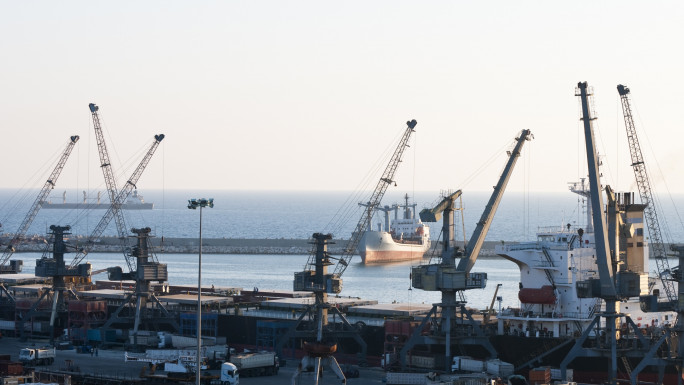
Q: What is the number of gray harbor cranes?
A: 7